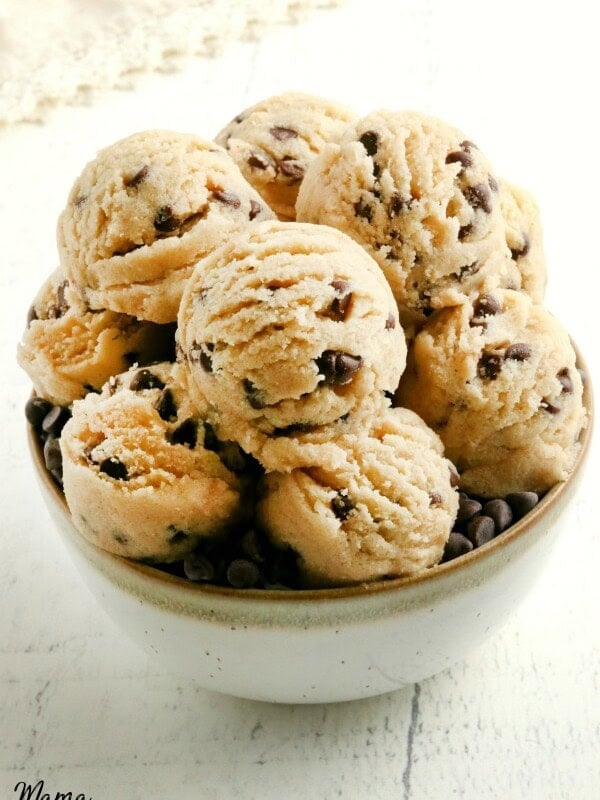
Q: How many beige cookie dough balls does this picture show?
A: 9